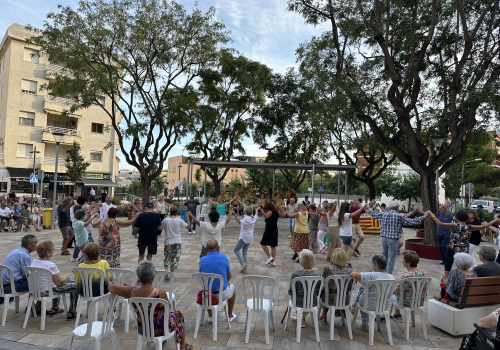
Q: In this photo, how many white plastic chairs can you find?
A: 13